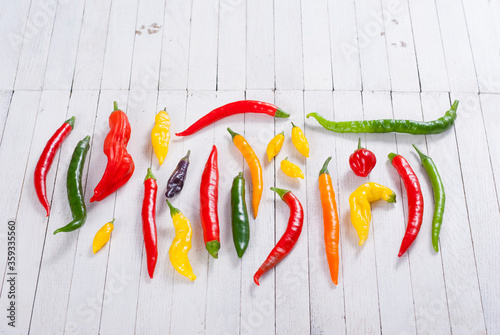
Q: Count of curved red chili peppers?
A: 4